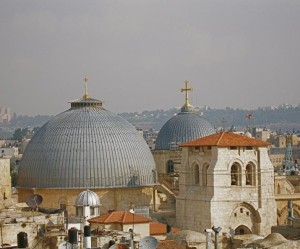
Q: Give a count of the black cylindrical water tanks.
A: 3